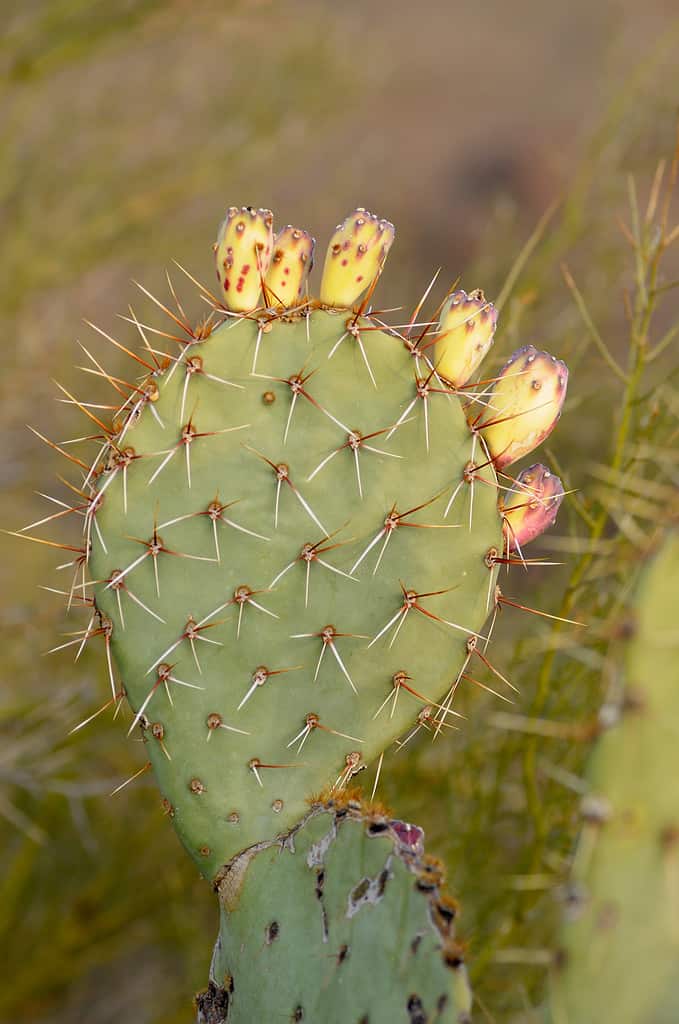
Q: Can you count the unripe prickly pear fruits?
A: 6